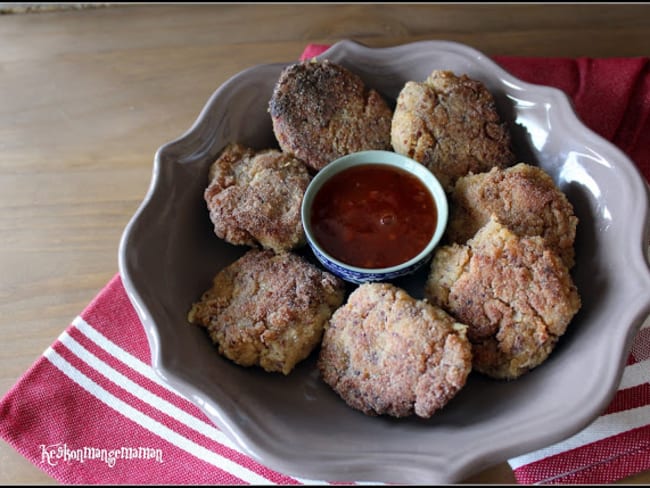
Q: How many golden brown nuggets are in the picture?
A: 7